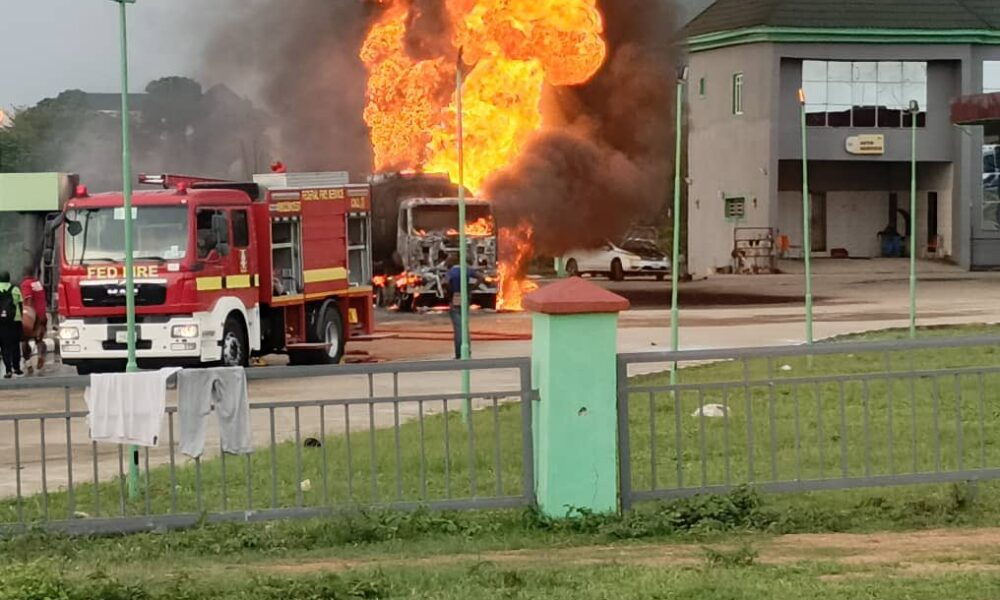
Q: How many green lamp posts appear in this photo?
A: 5